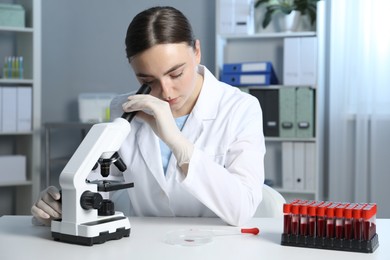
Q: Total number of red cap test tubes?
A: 10